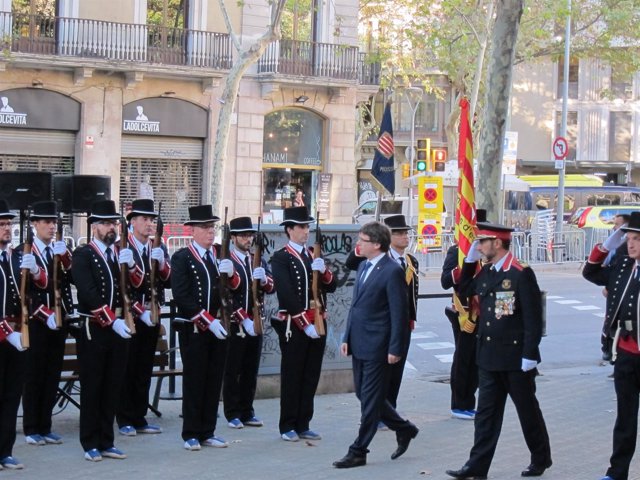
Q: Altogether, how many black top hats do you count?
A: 10